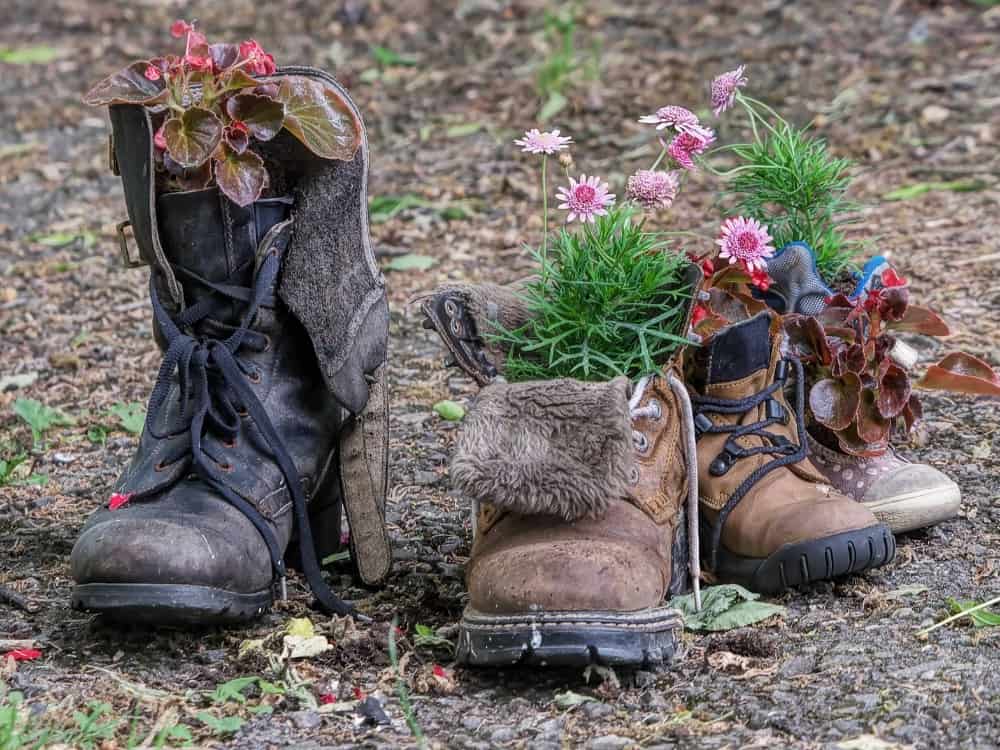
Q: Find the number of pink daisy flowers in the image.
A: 7